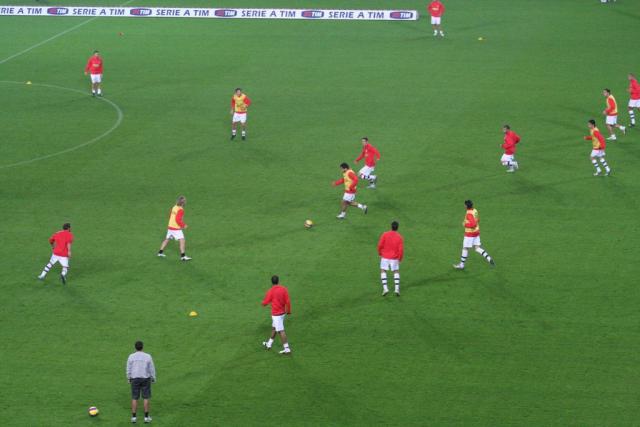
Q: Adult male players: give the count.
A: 14